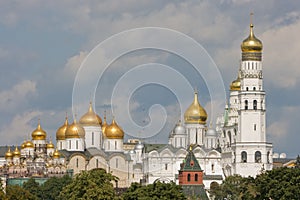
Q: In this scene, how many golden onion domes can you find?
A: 15